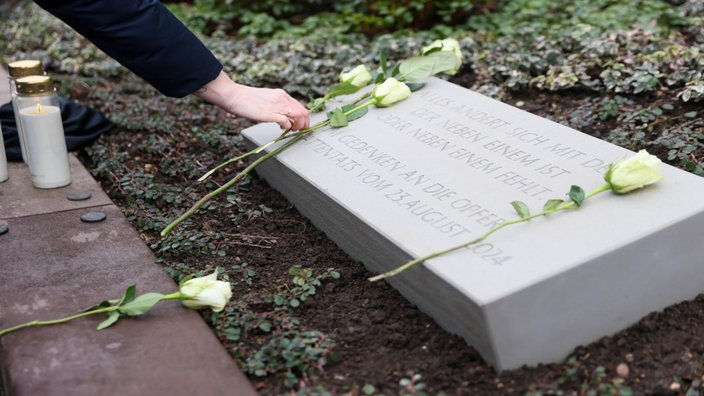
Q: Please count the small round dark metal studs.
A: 3